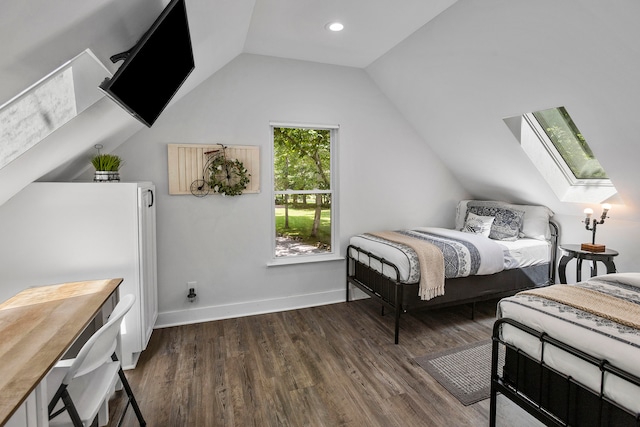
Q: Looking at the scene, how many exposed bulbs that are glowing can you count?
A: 2